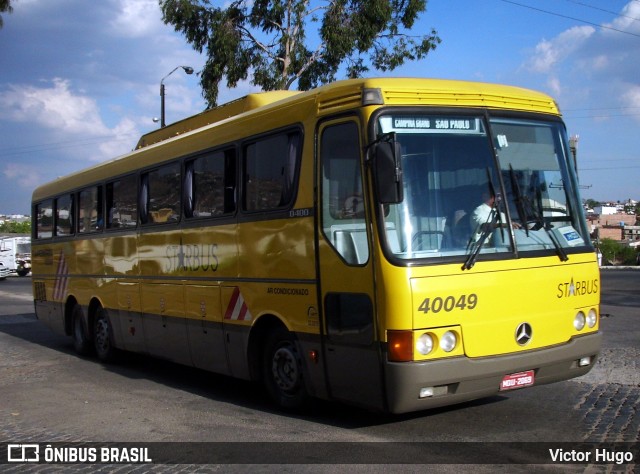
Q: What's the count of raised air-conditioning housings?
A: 1